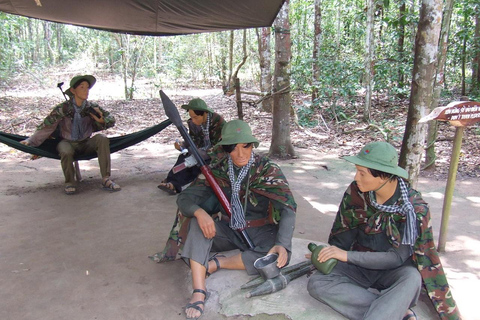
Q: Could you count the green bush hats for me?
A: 4